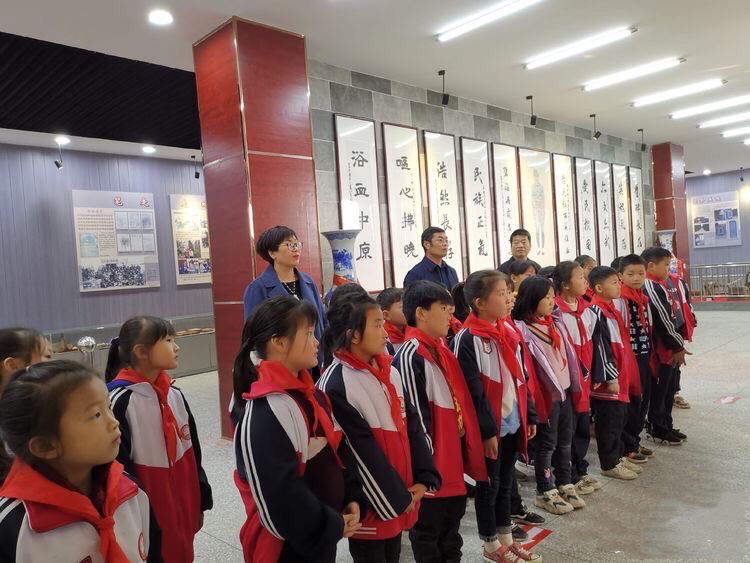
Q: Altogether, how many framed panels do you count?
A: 11